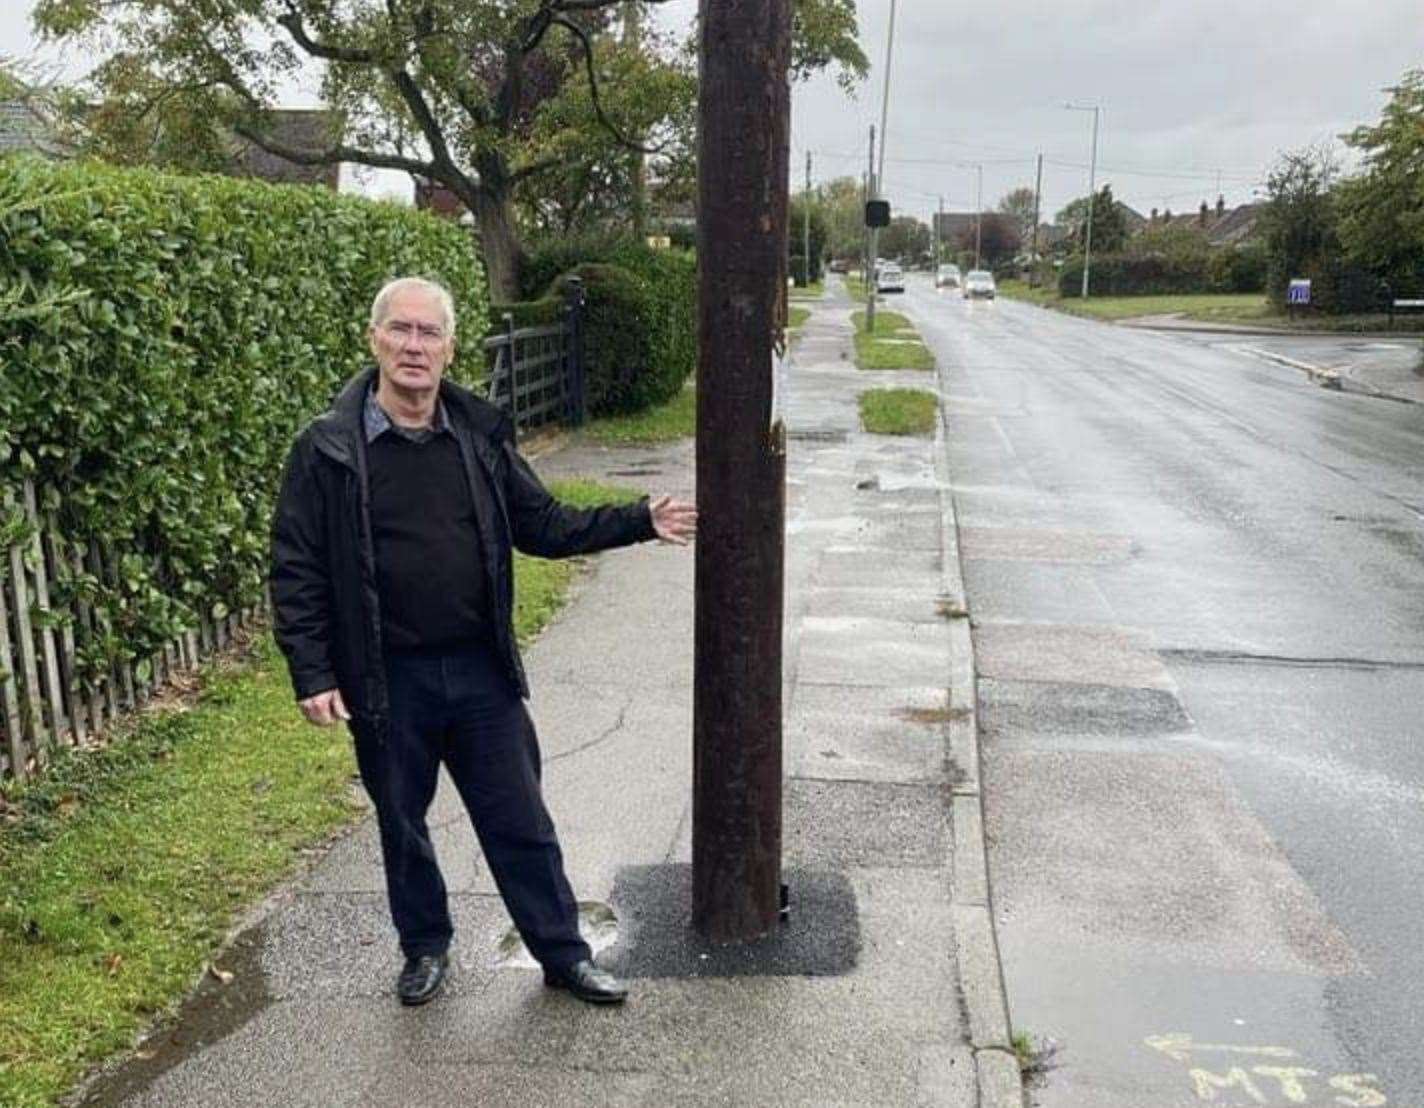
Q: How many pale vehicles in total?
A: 3